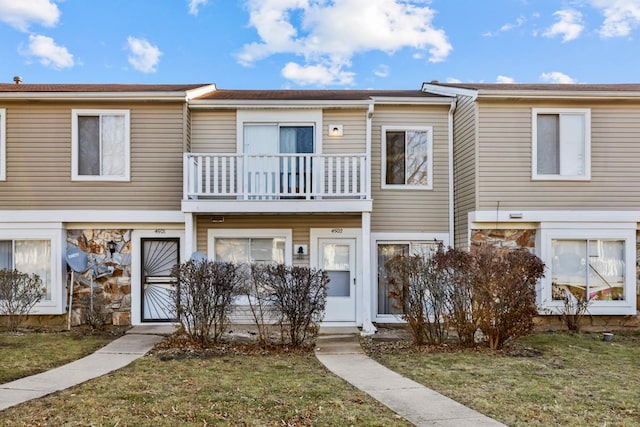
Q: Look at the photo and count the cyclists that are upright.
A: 0